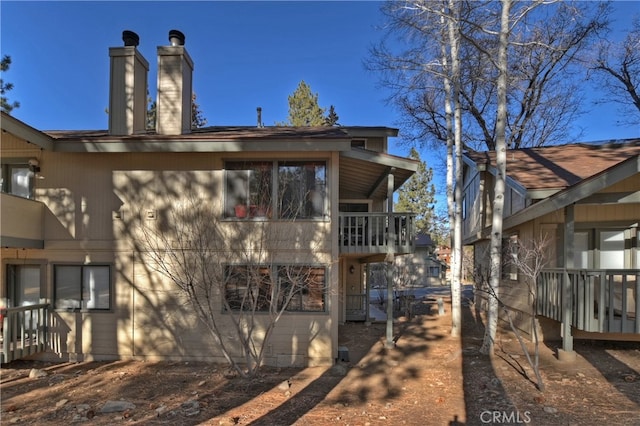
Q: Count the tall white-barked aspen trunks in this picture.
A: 3